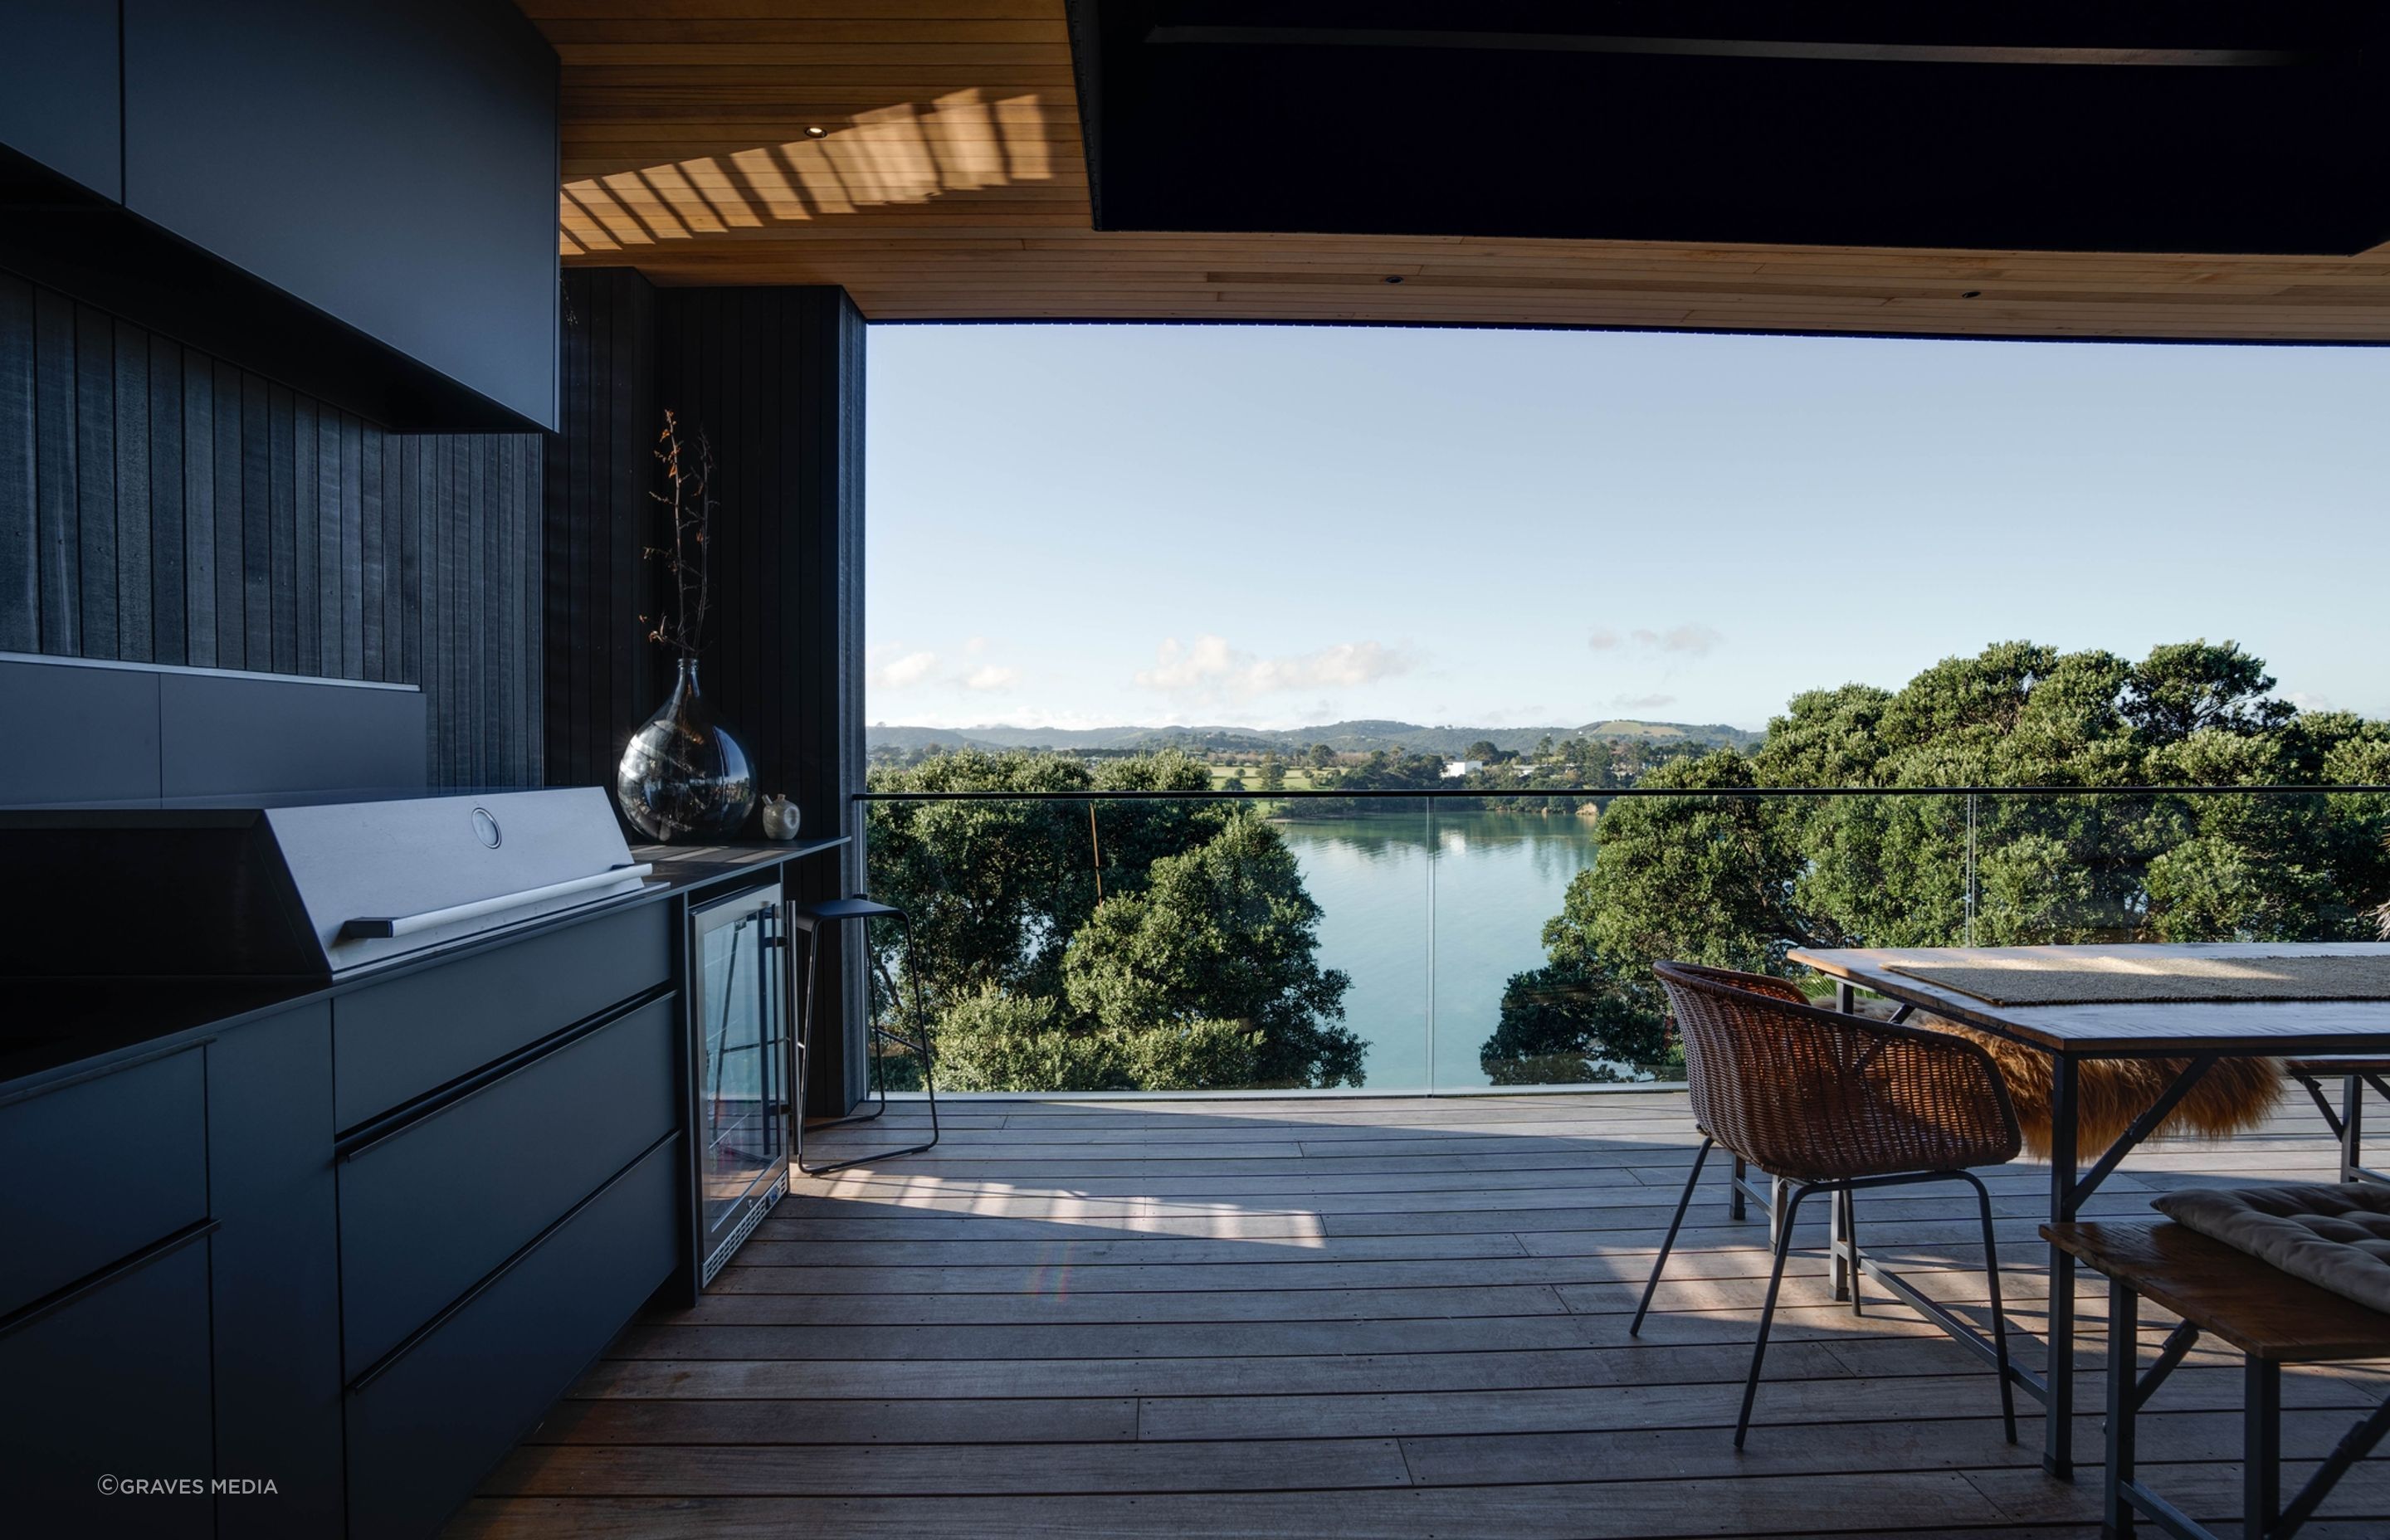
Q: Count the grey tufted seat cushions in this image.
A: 1